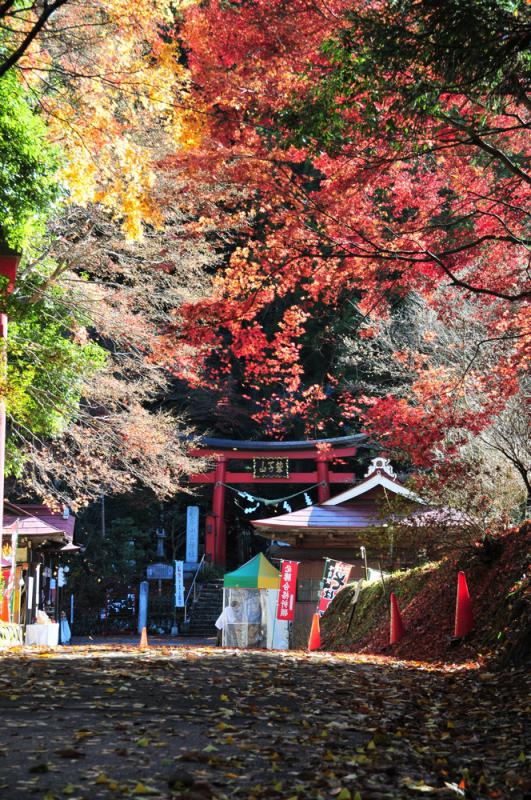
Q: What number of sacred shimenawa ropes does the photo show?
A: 1